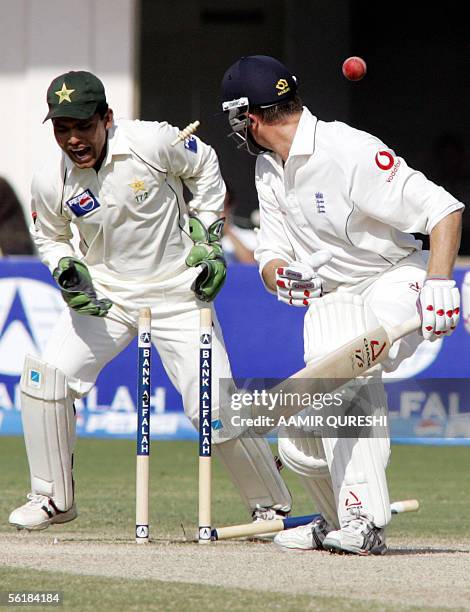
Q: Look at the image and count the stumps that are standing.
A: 2